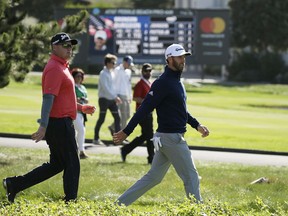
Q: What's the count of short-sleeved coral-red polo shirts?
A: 1